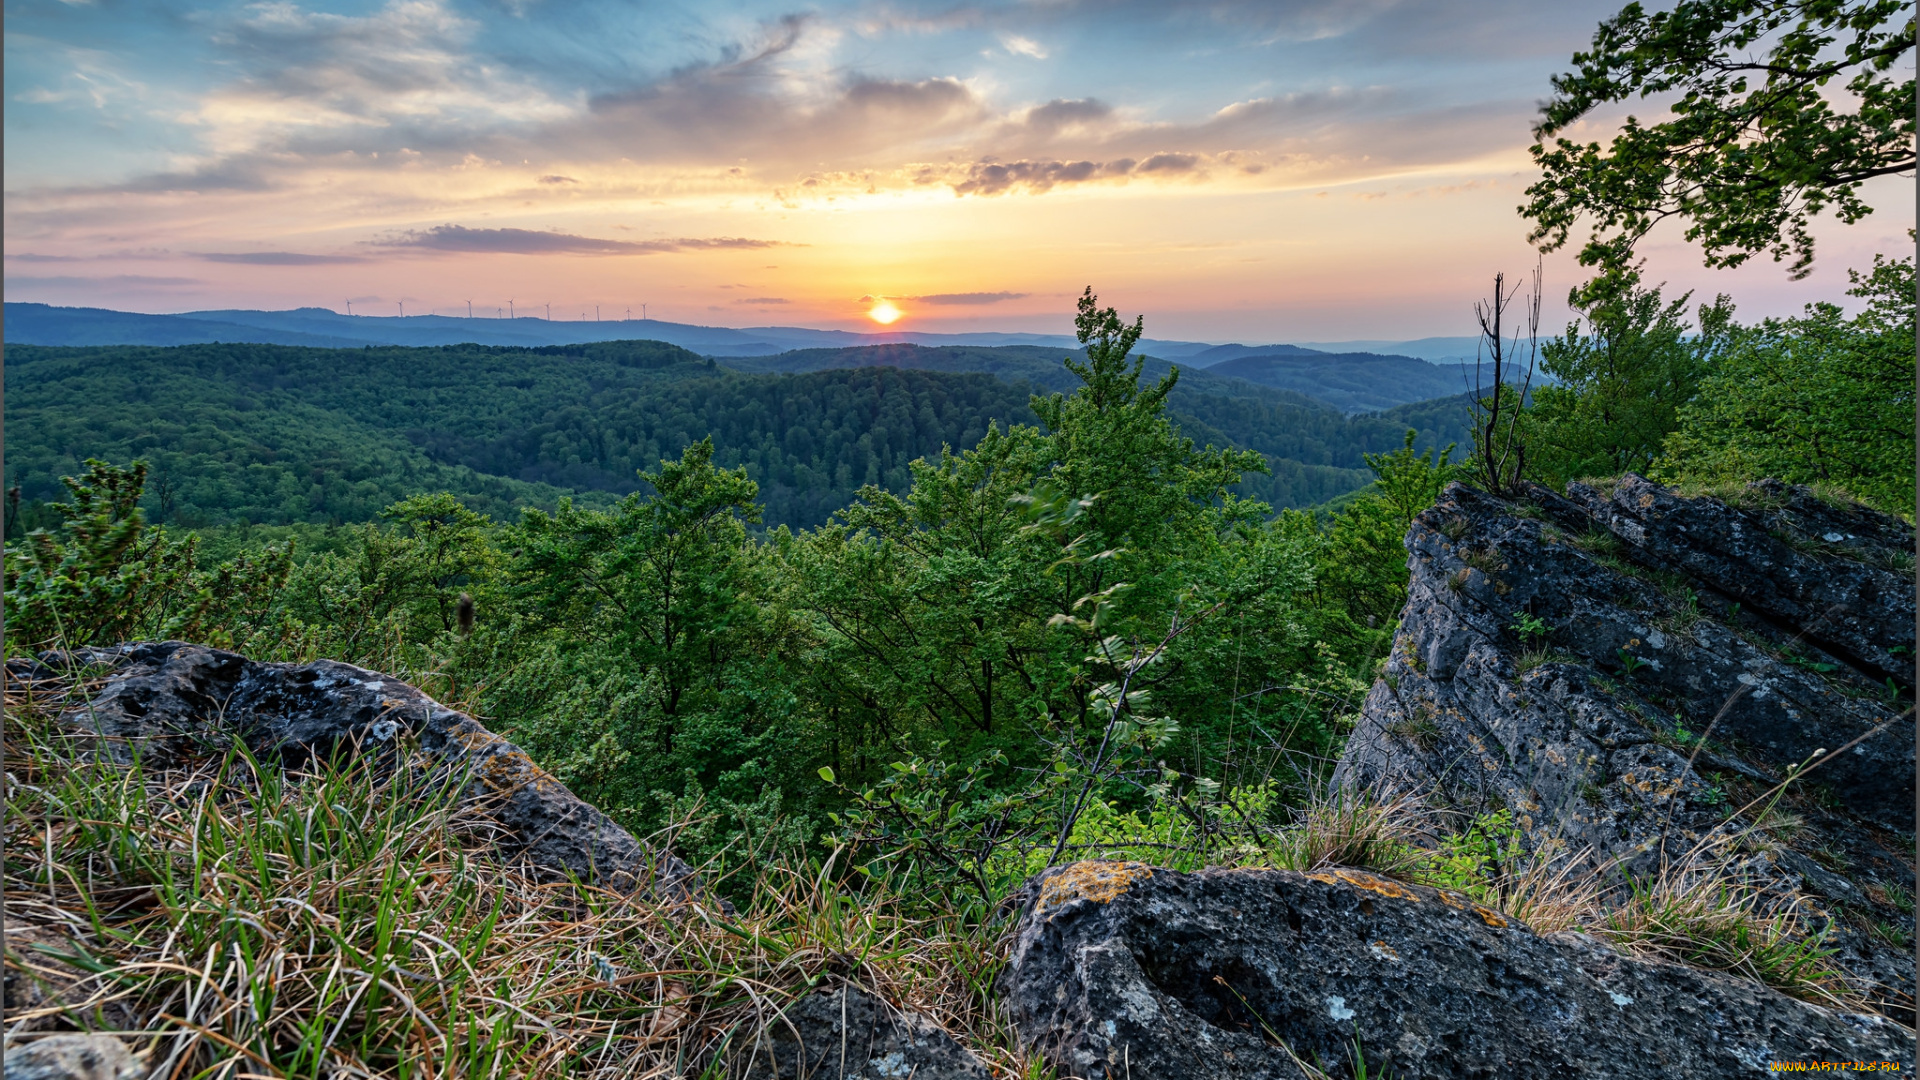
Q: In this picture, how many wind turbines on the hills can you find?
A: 10